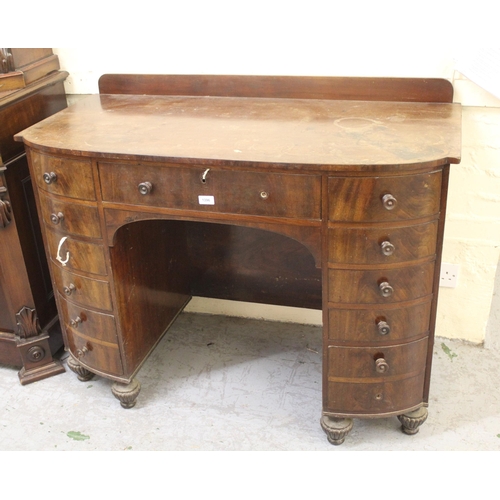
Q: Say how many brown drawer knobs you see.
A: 11